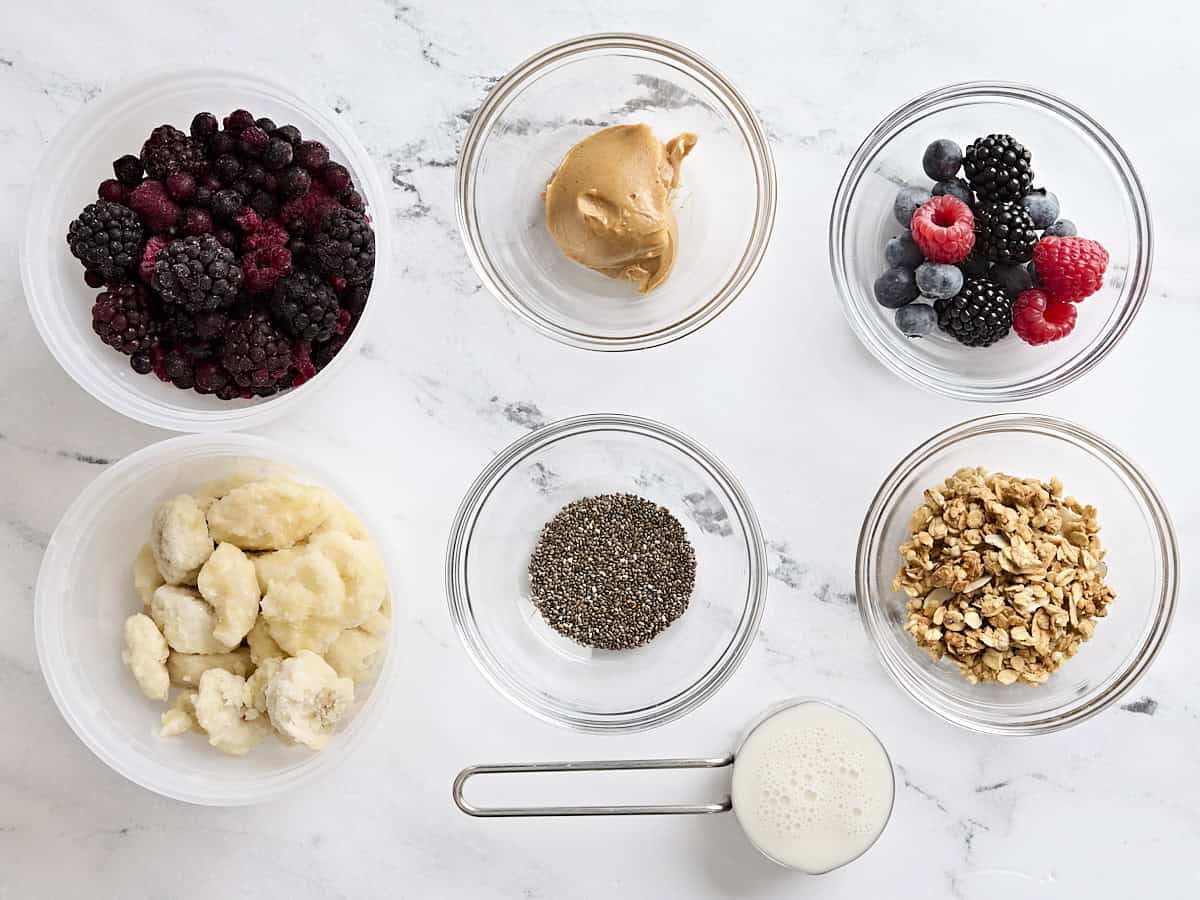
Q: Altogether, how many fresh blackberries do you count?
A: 3